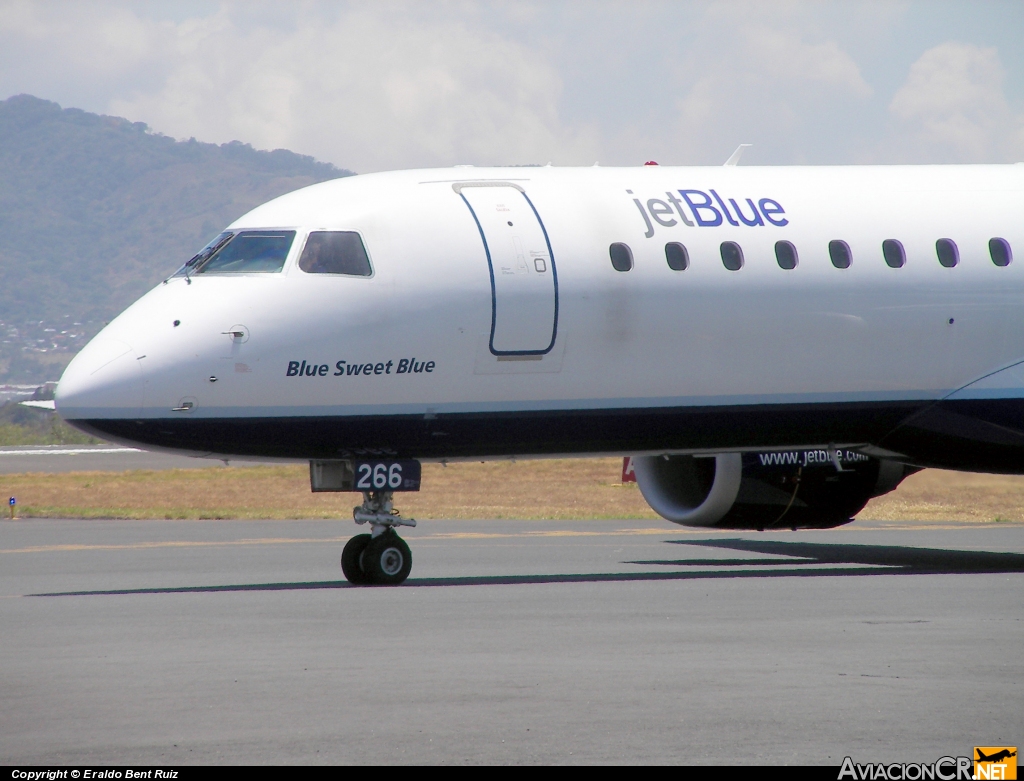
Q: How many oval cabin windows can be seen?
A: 8